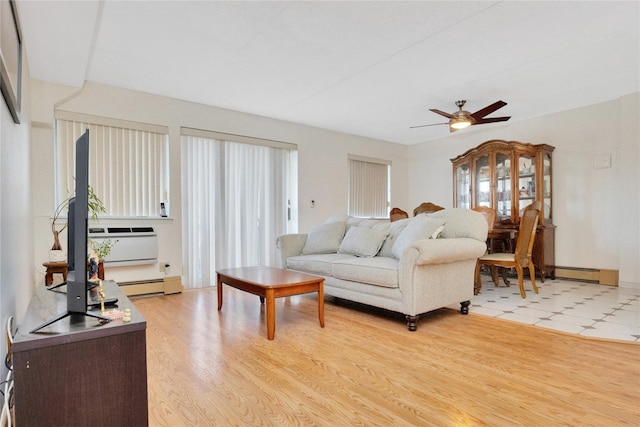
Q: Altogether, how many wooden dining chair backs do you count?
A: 4